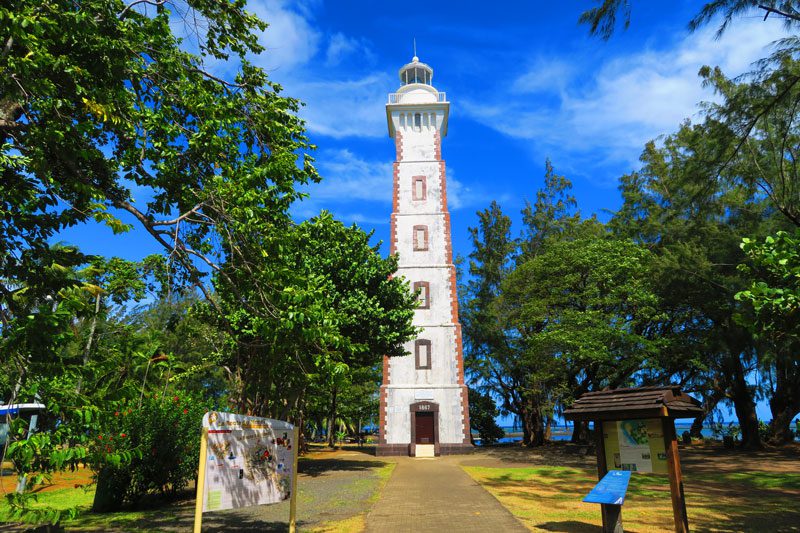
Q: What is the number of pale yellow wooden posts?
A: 2